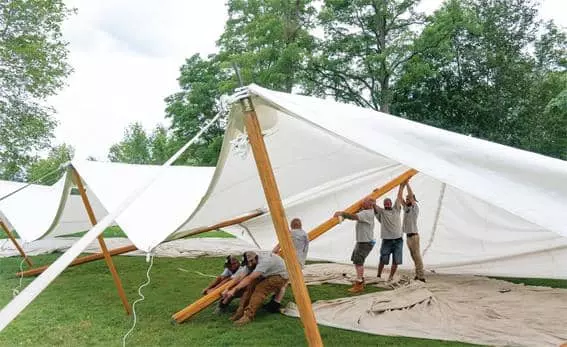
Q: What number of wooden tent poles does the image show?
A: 5